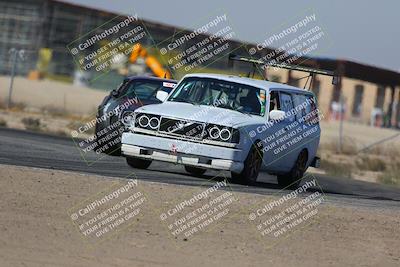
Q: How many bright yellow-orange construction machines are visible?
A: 1